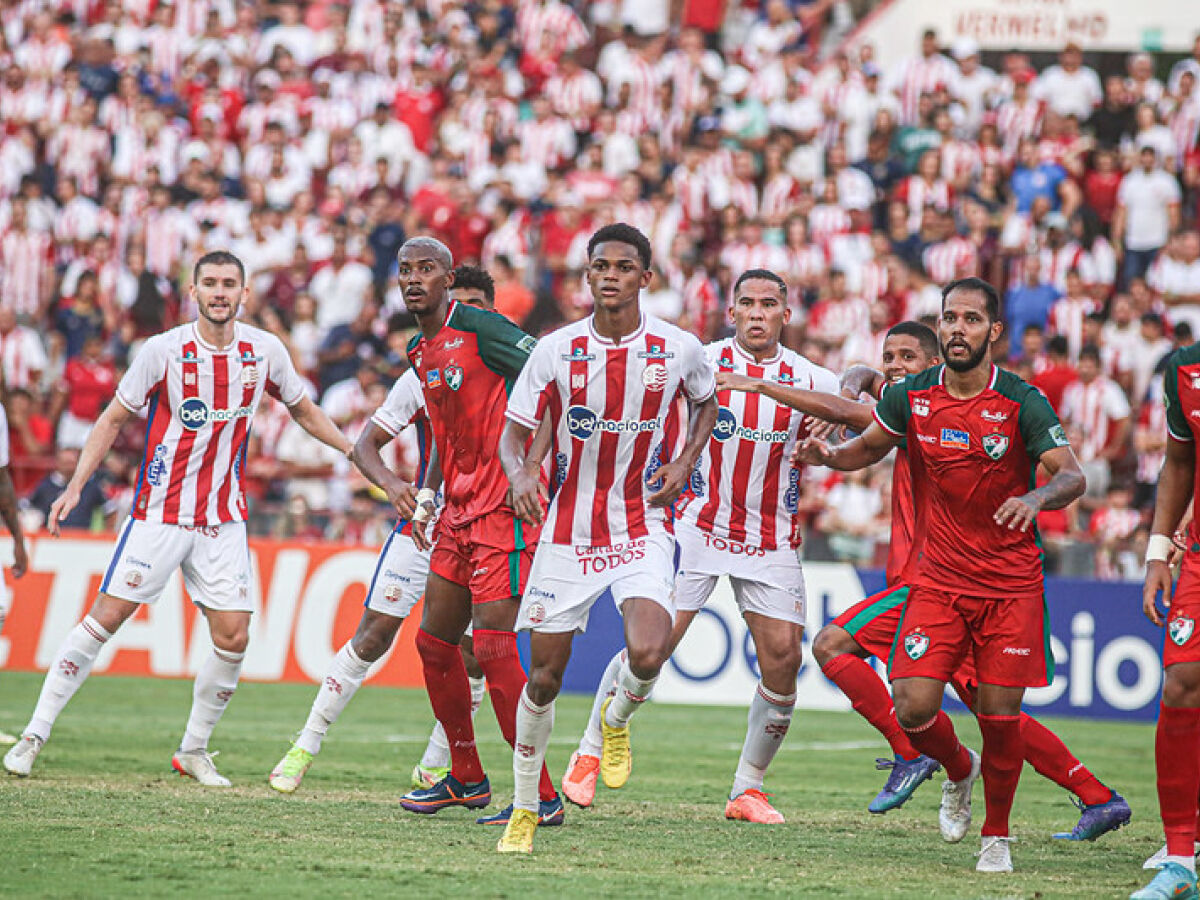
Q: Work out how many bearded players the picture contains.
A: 2